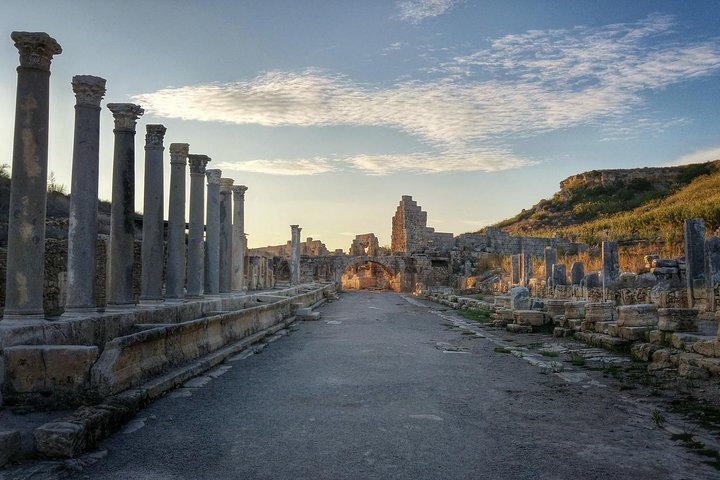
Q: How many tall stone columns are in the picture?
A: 10